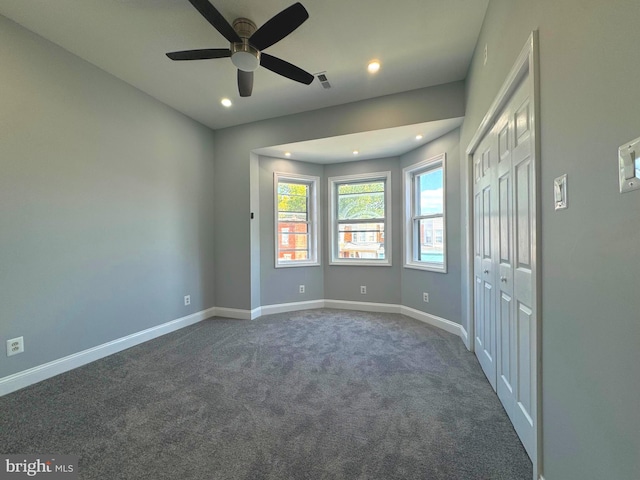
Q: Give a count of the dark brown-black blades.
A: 5